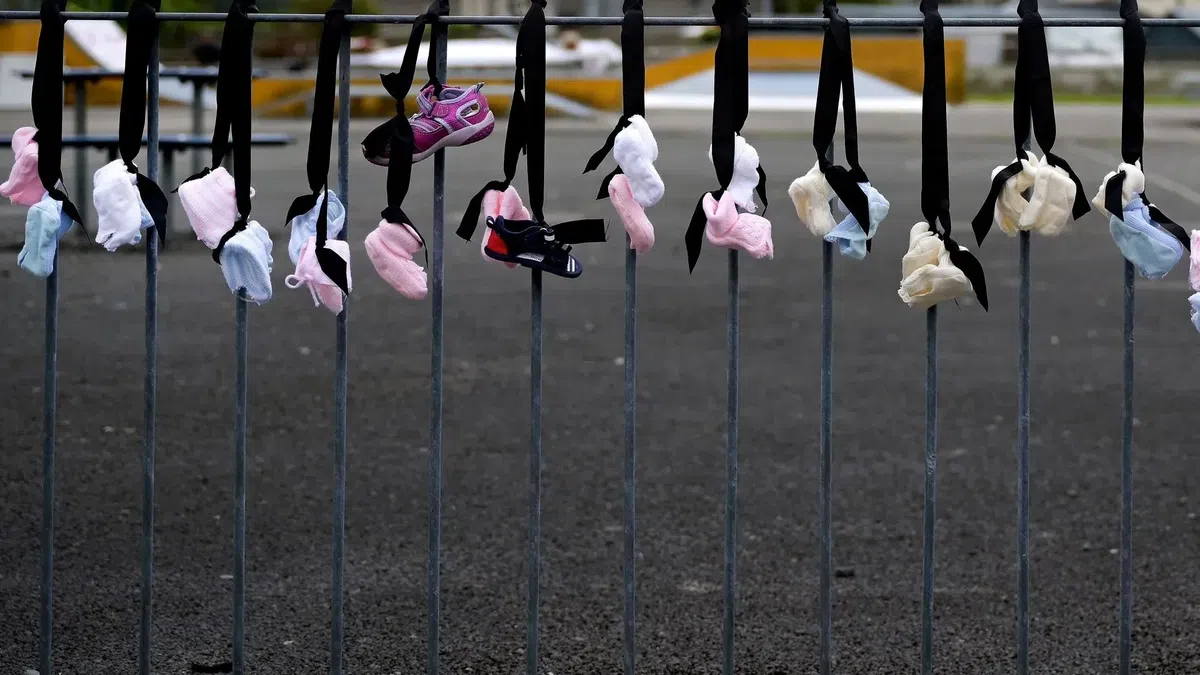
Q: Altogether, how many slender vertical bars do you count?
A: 12